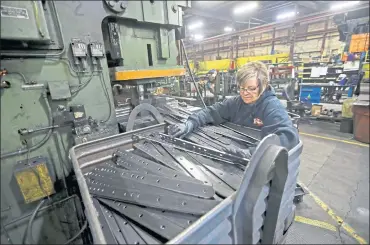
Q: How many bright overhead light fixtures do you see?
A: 6